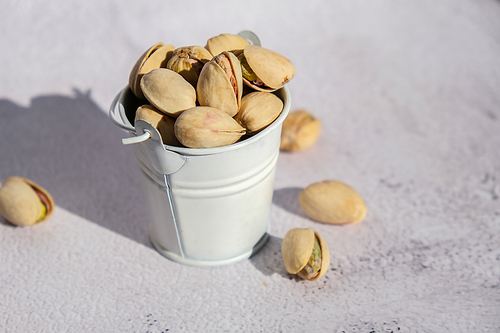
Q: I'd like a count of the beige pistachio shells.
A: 13